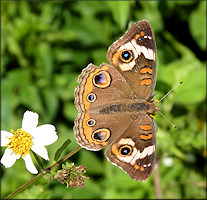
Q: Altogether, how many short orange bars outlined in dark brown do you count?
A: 4